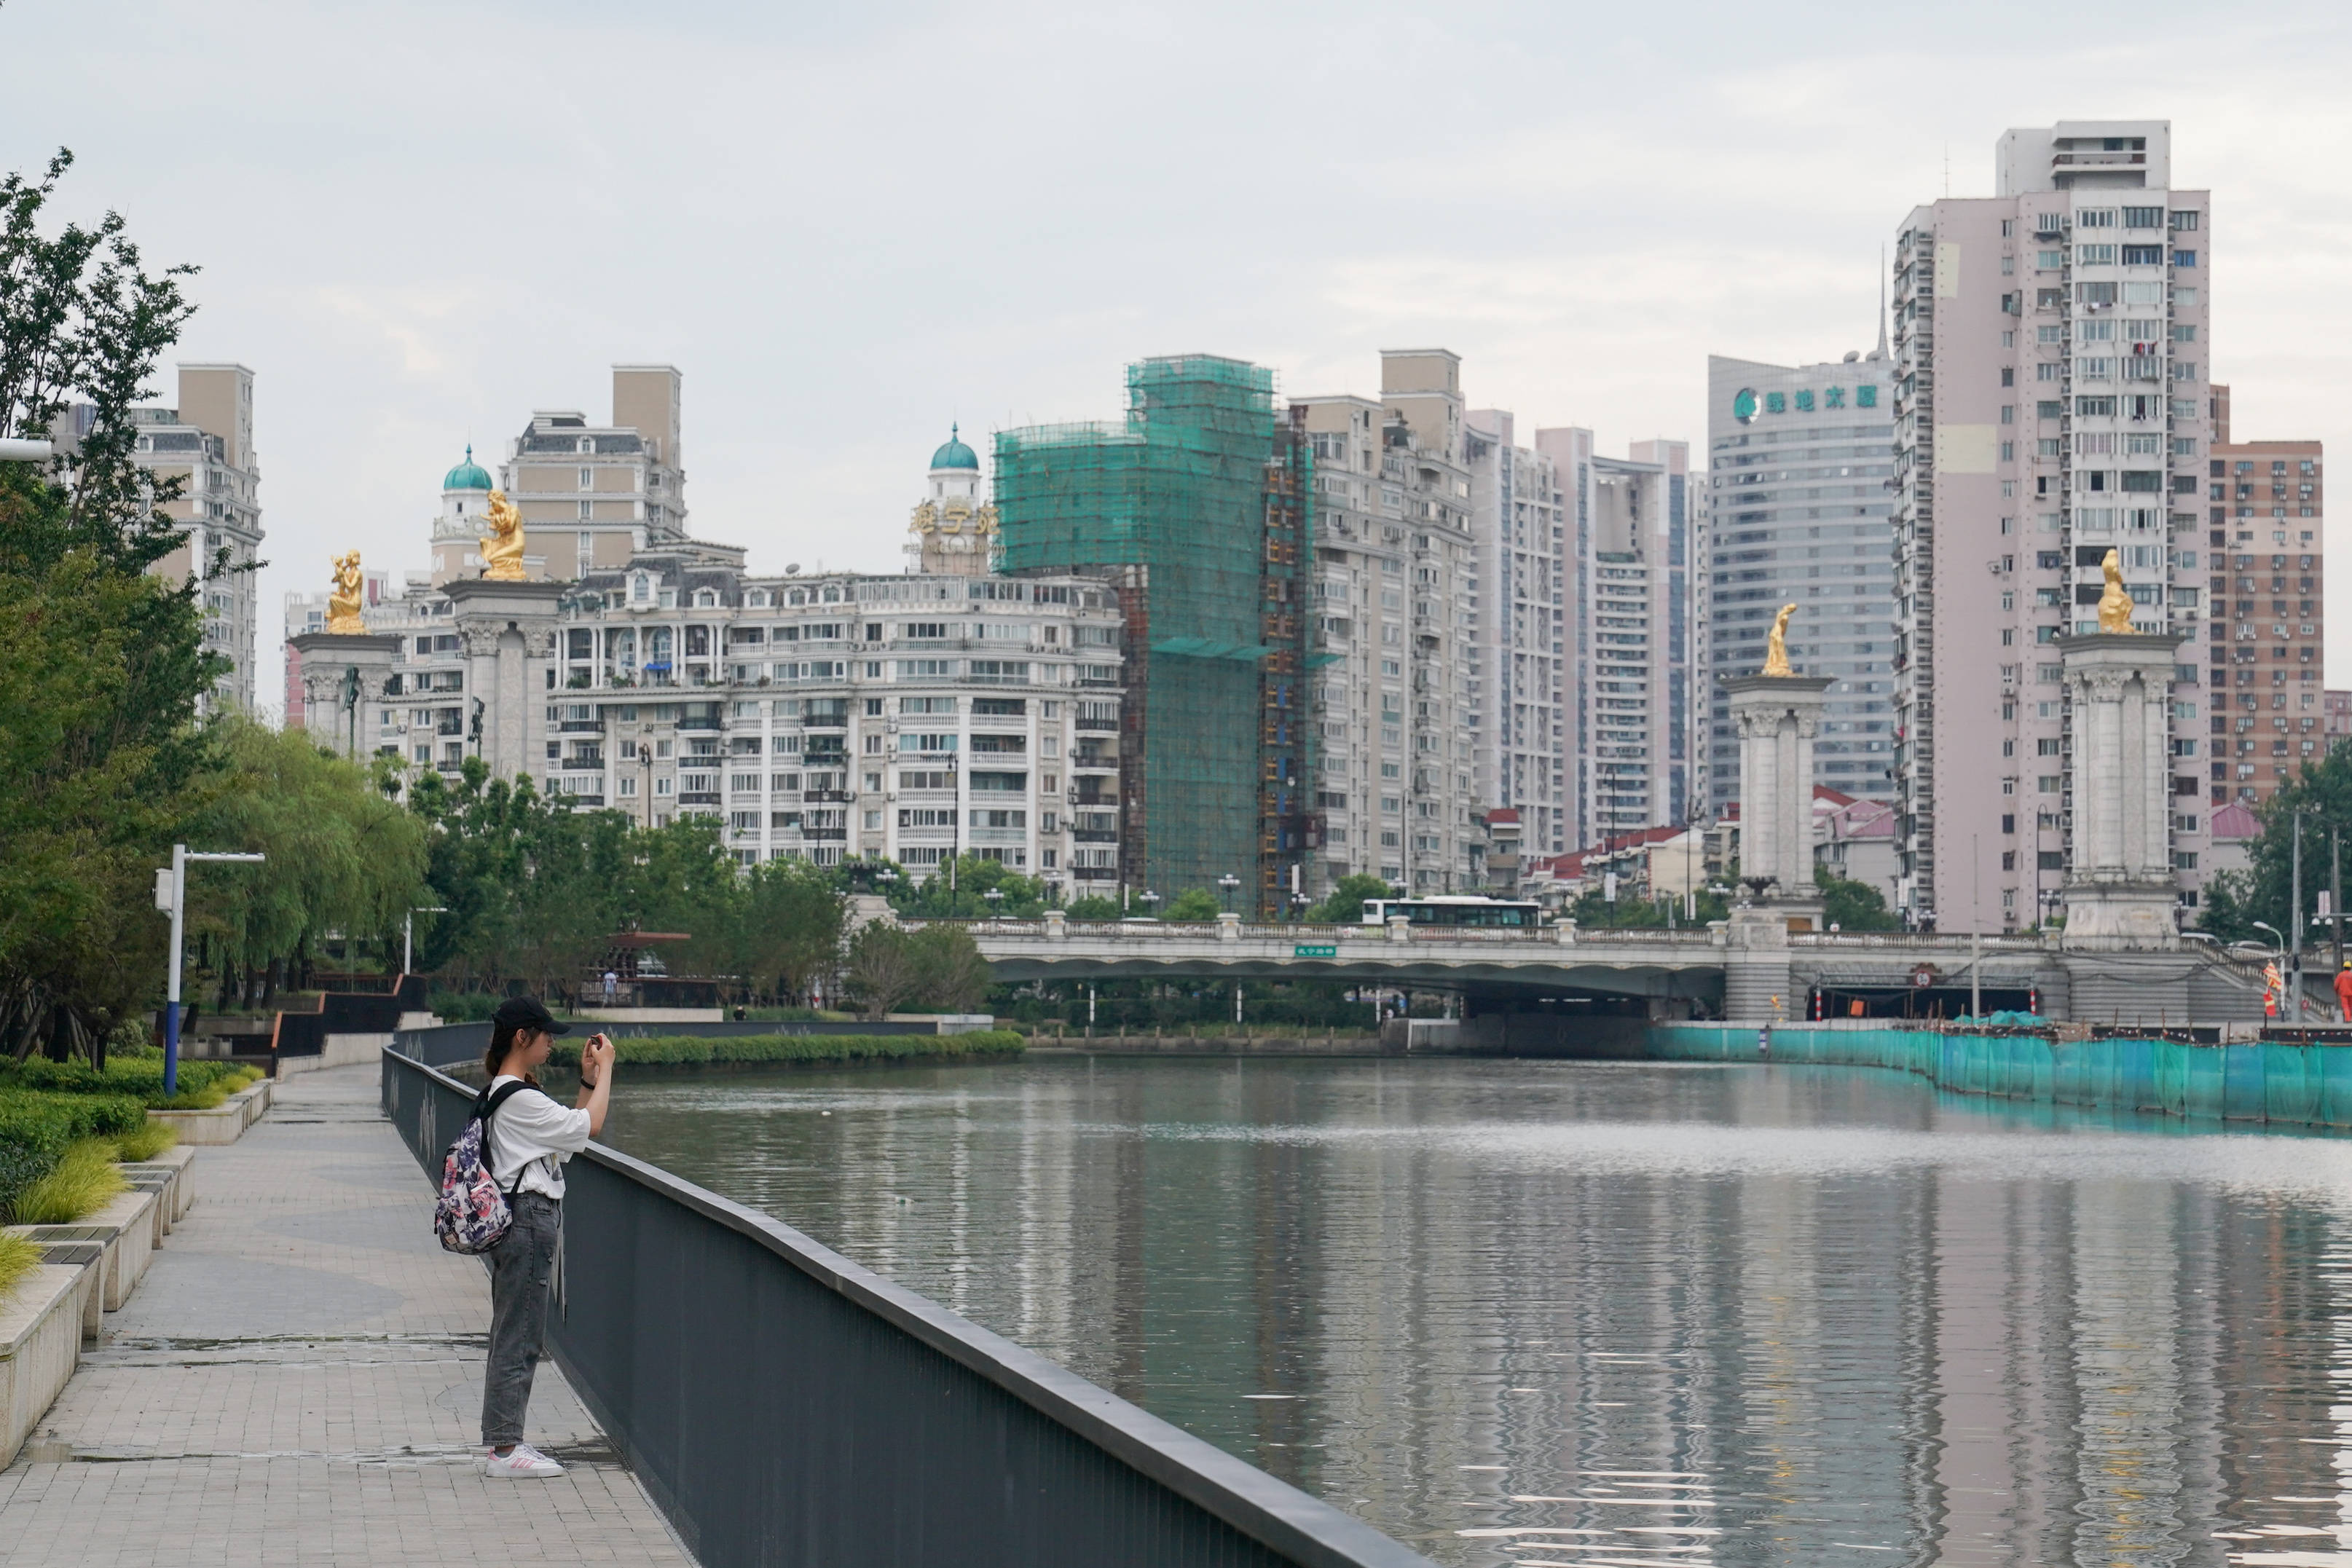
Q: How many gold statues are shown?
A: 4